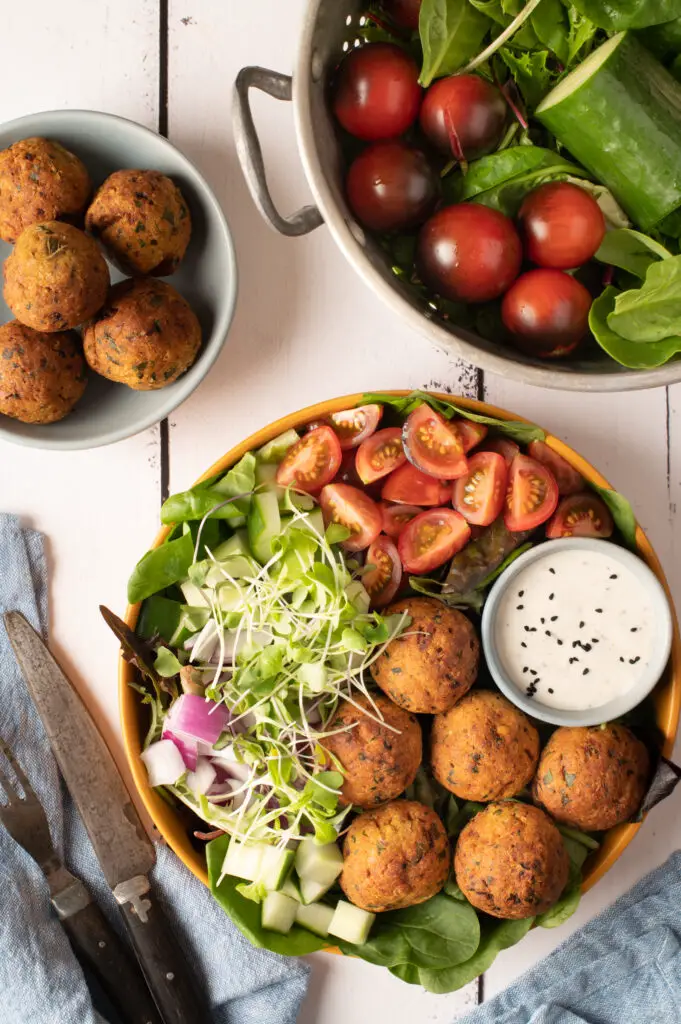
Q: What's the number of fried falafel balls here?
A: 11